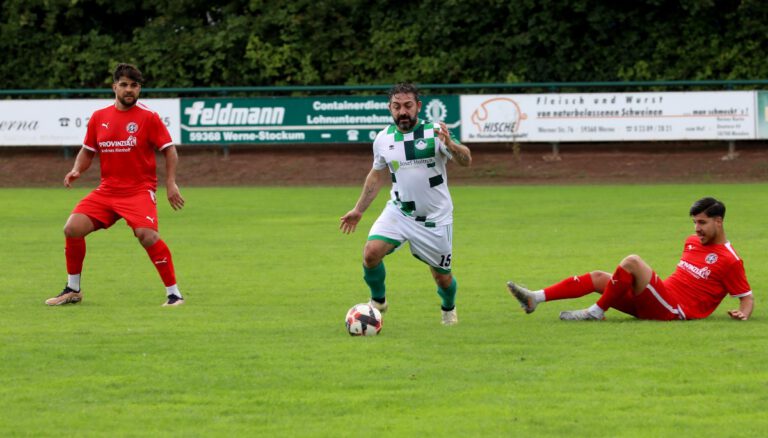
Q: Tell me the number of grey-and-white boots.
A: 2